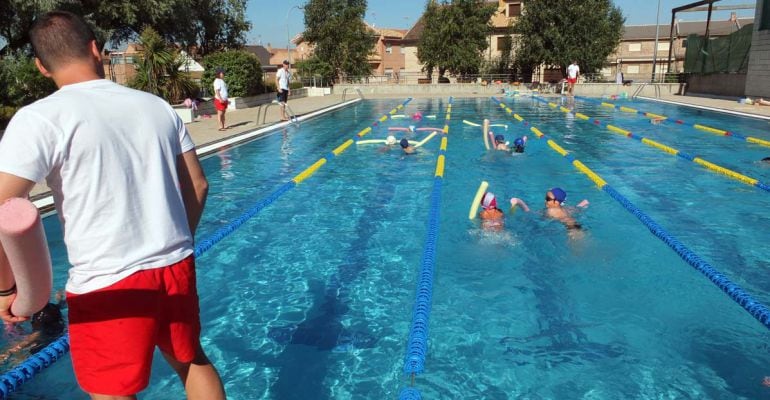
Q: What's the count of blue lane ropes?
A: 5